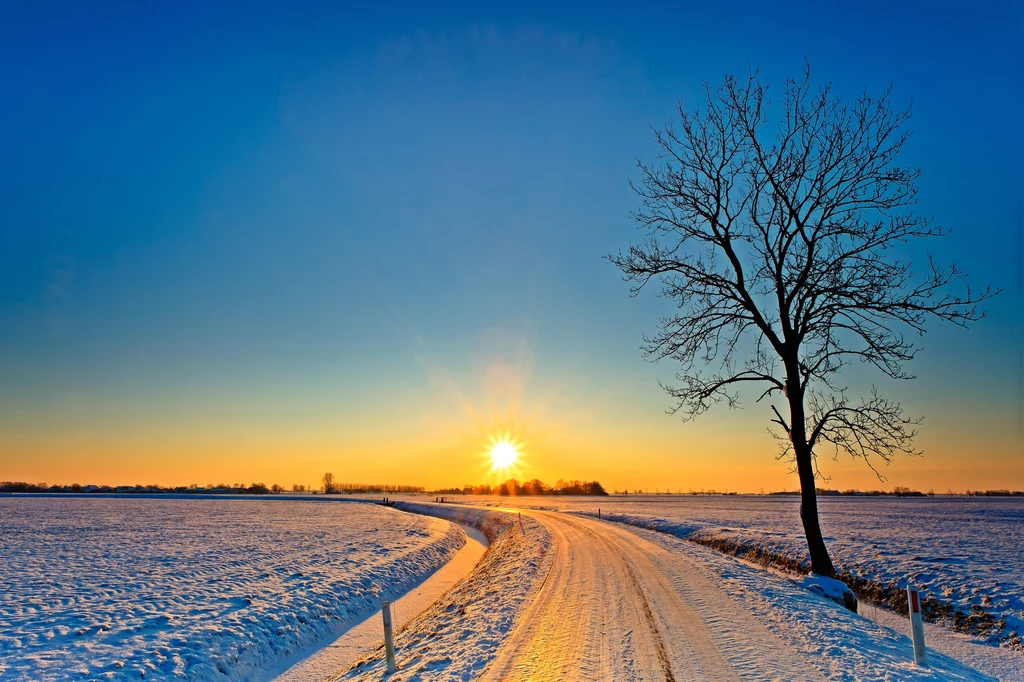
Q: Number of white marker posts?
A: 2